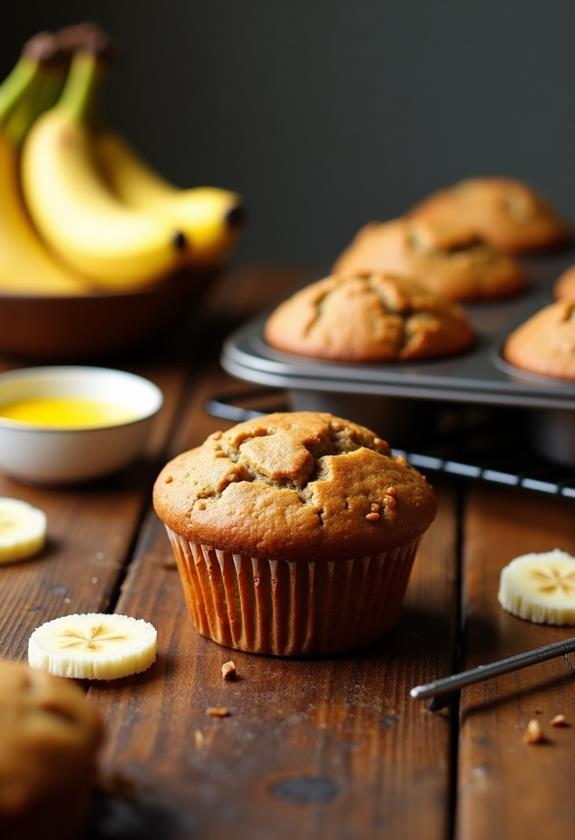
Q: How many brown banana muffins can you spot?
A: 7